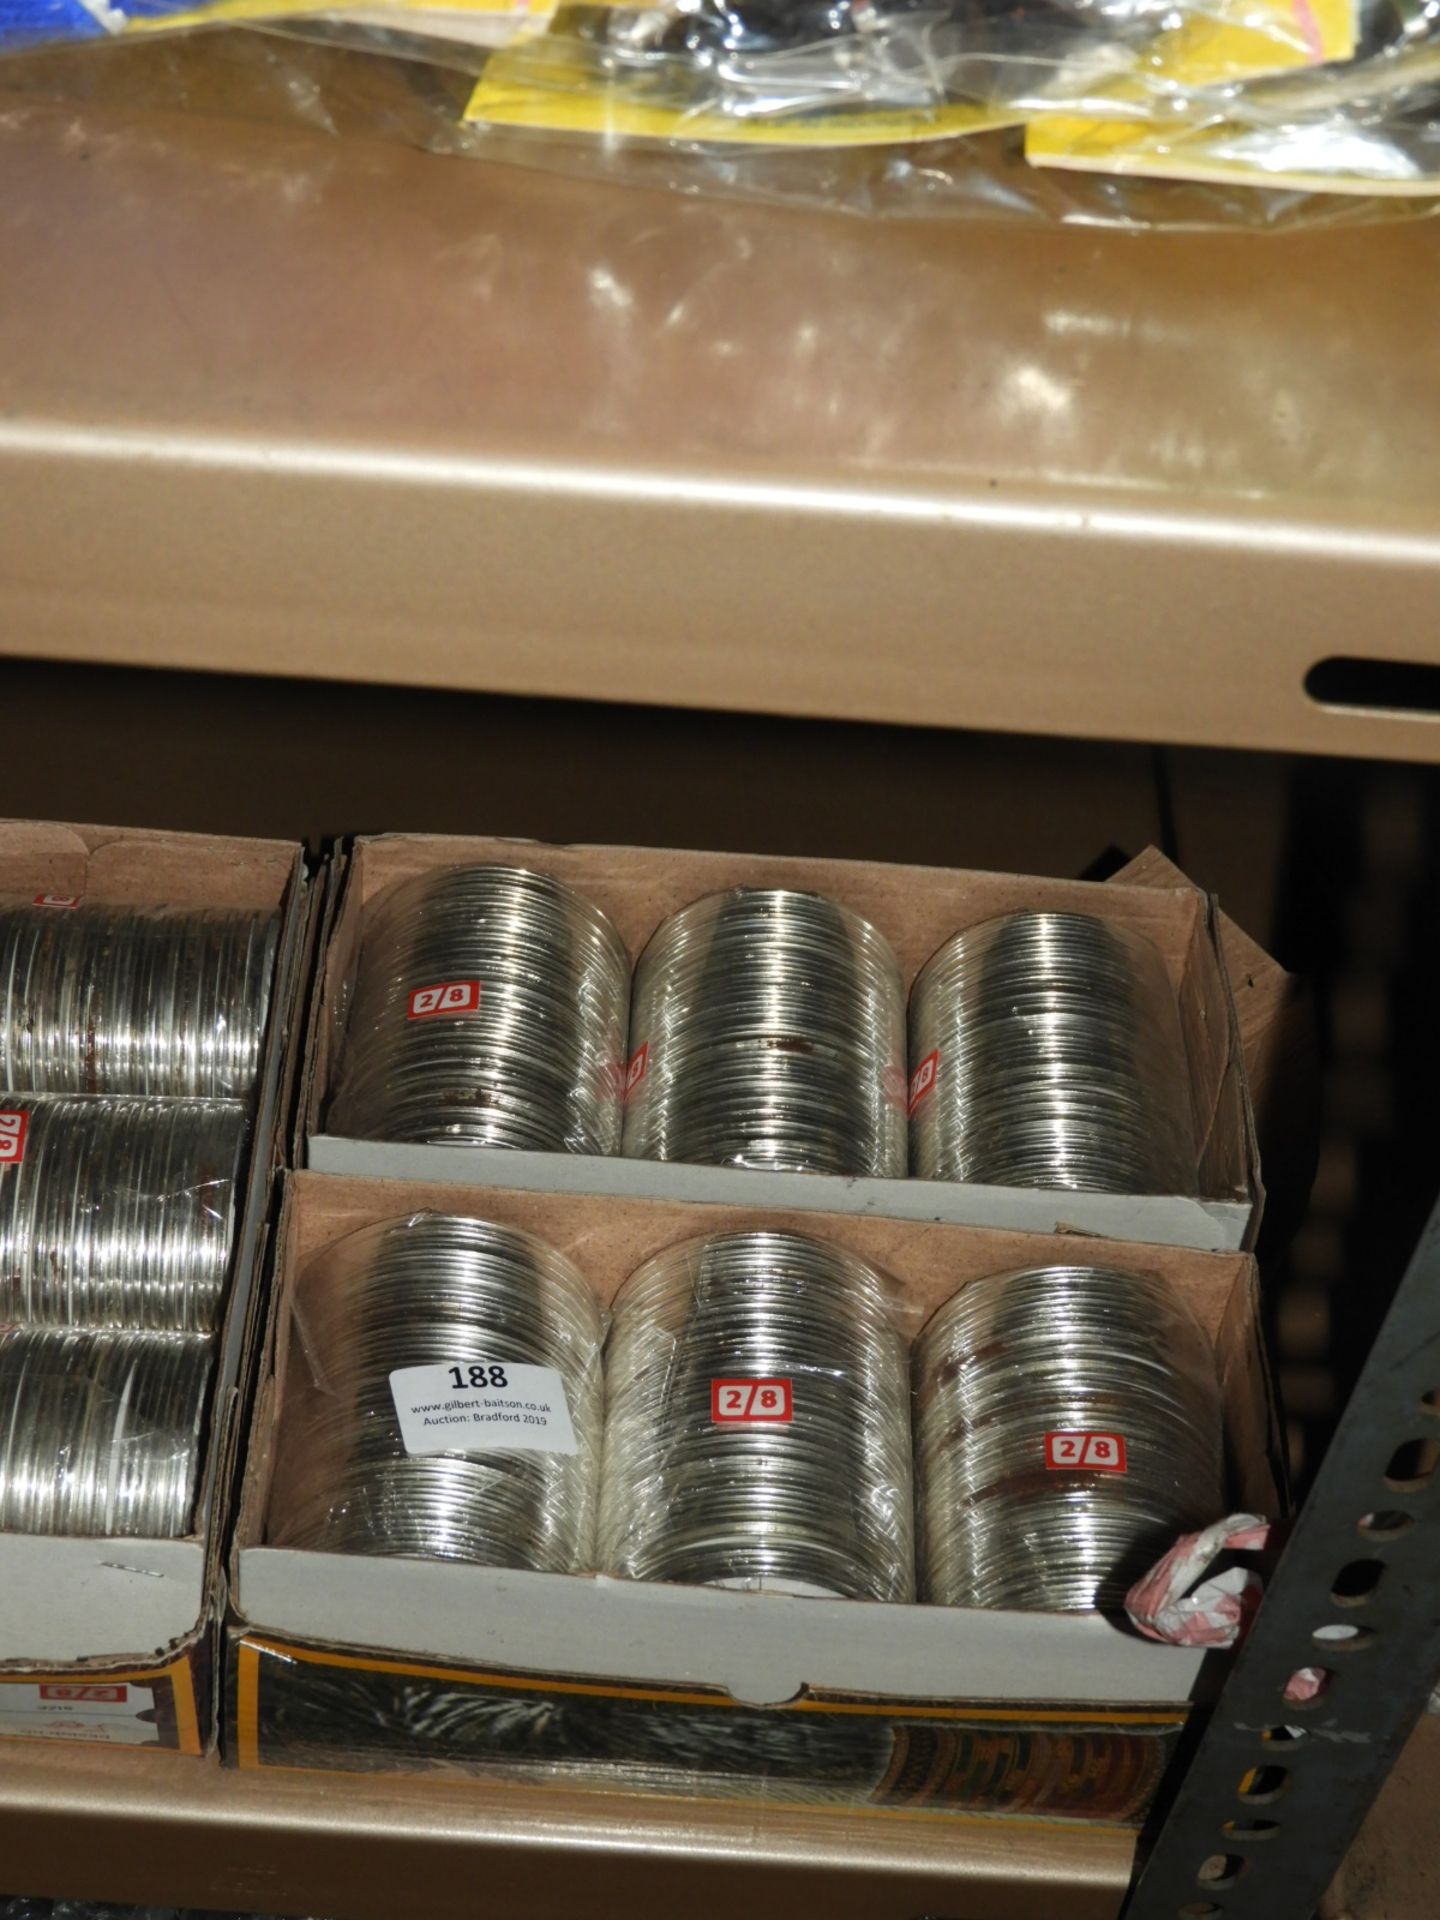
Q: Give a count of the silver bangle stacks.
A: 9